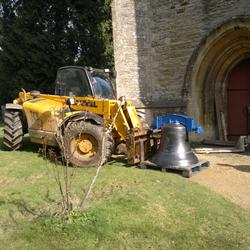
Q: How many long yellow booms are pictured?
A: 1